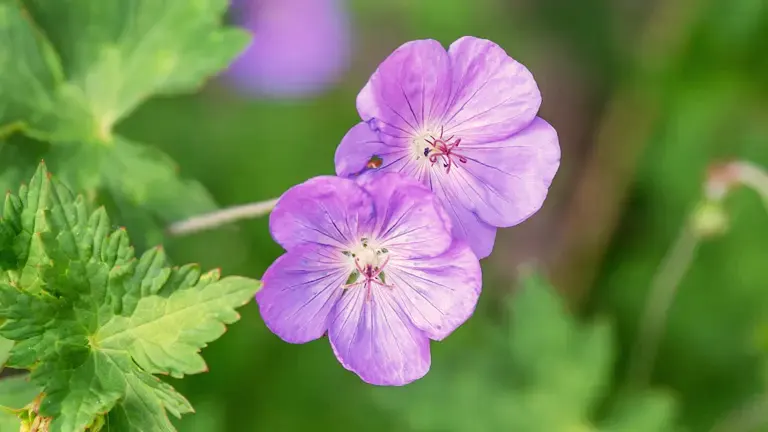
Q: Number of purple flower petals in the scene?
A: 10